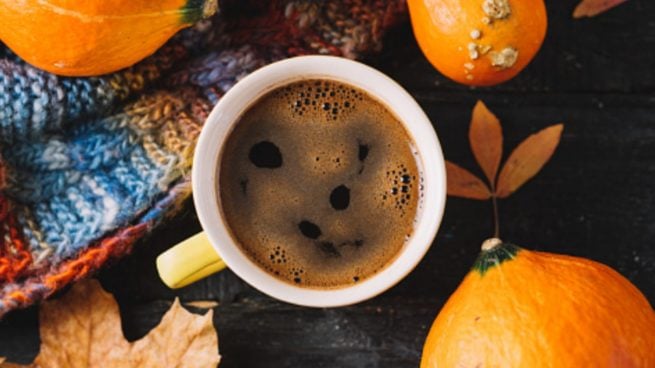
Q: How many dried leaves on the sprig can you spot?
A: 3